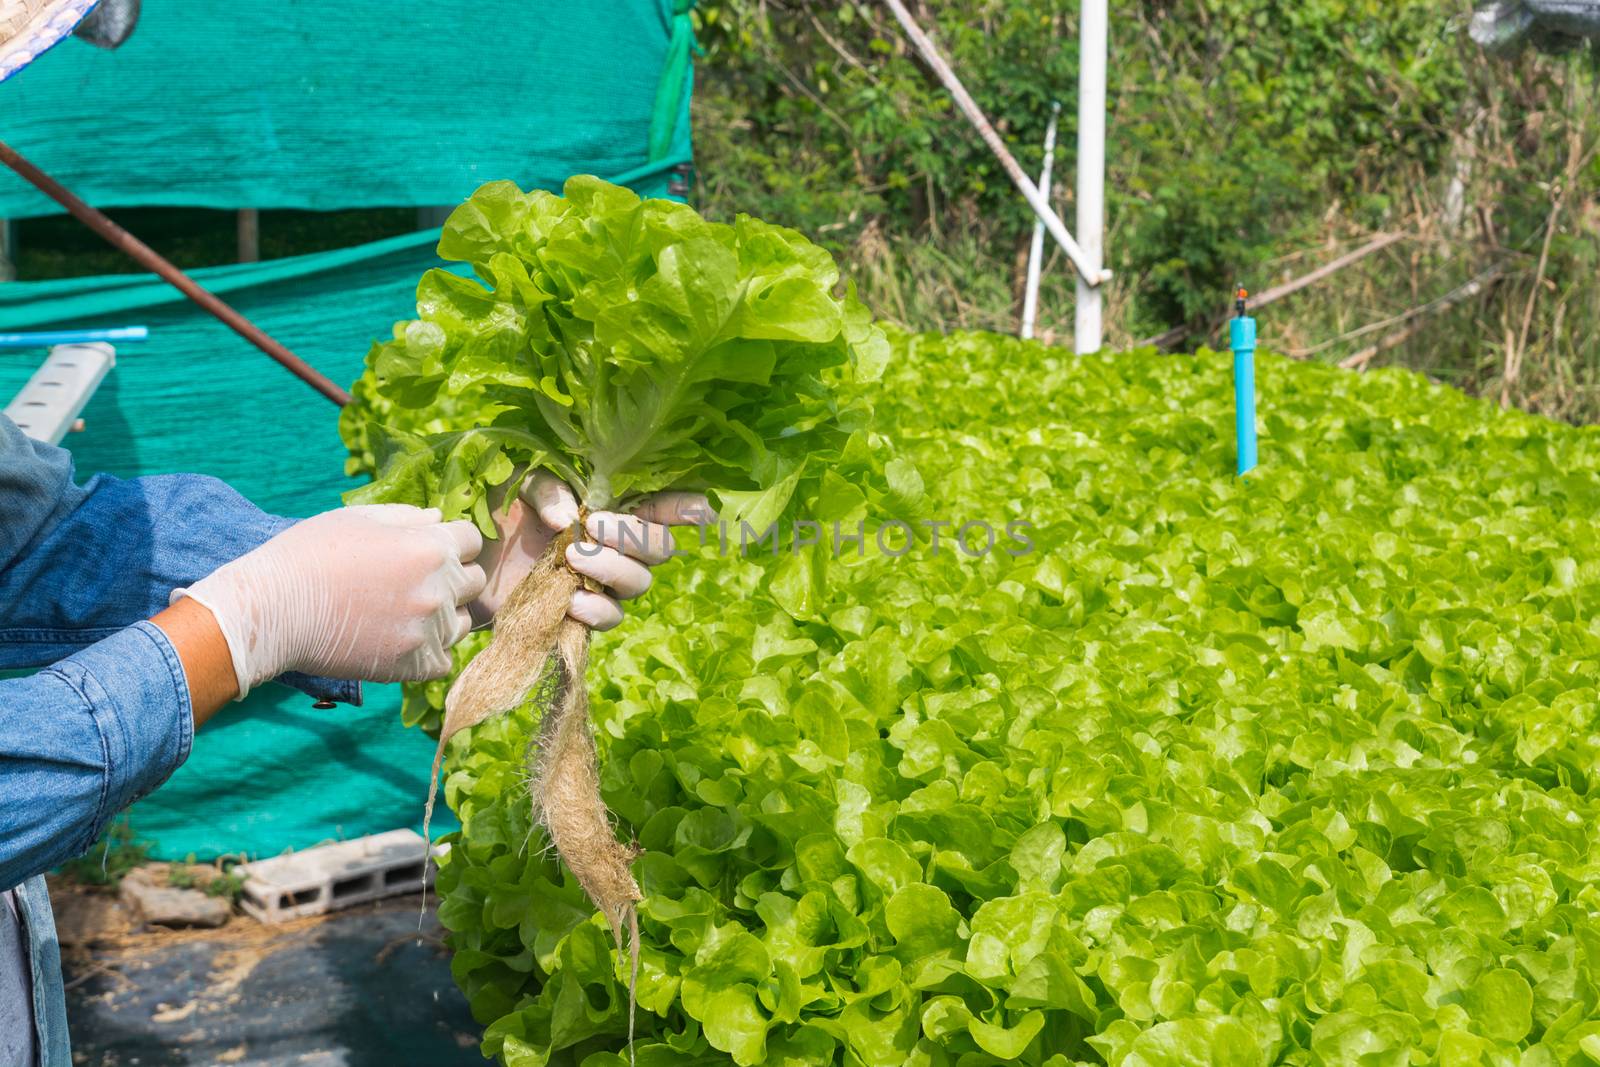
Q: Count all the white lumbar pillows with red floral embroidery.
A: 0